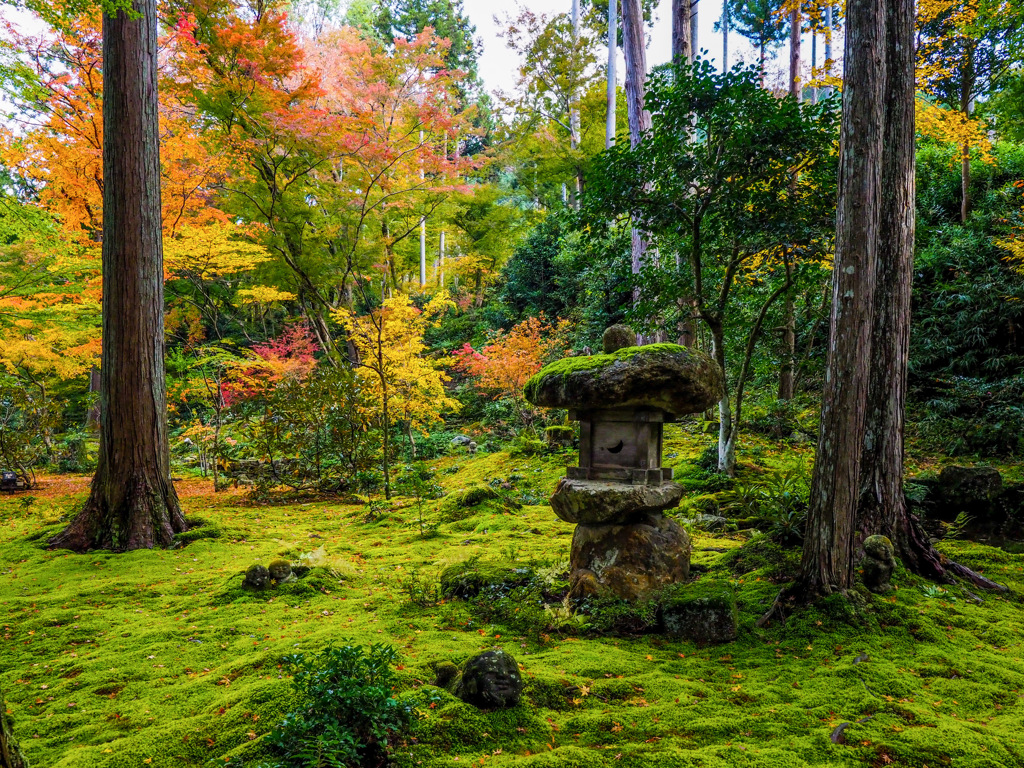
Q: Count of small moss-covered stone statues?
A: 4